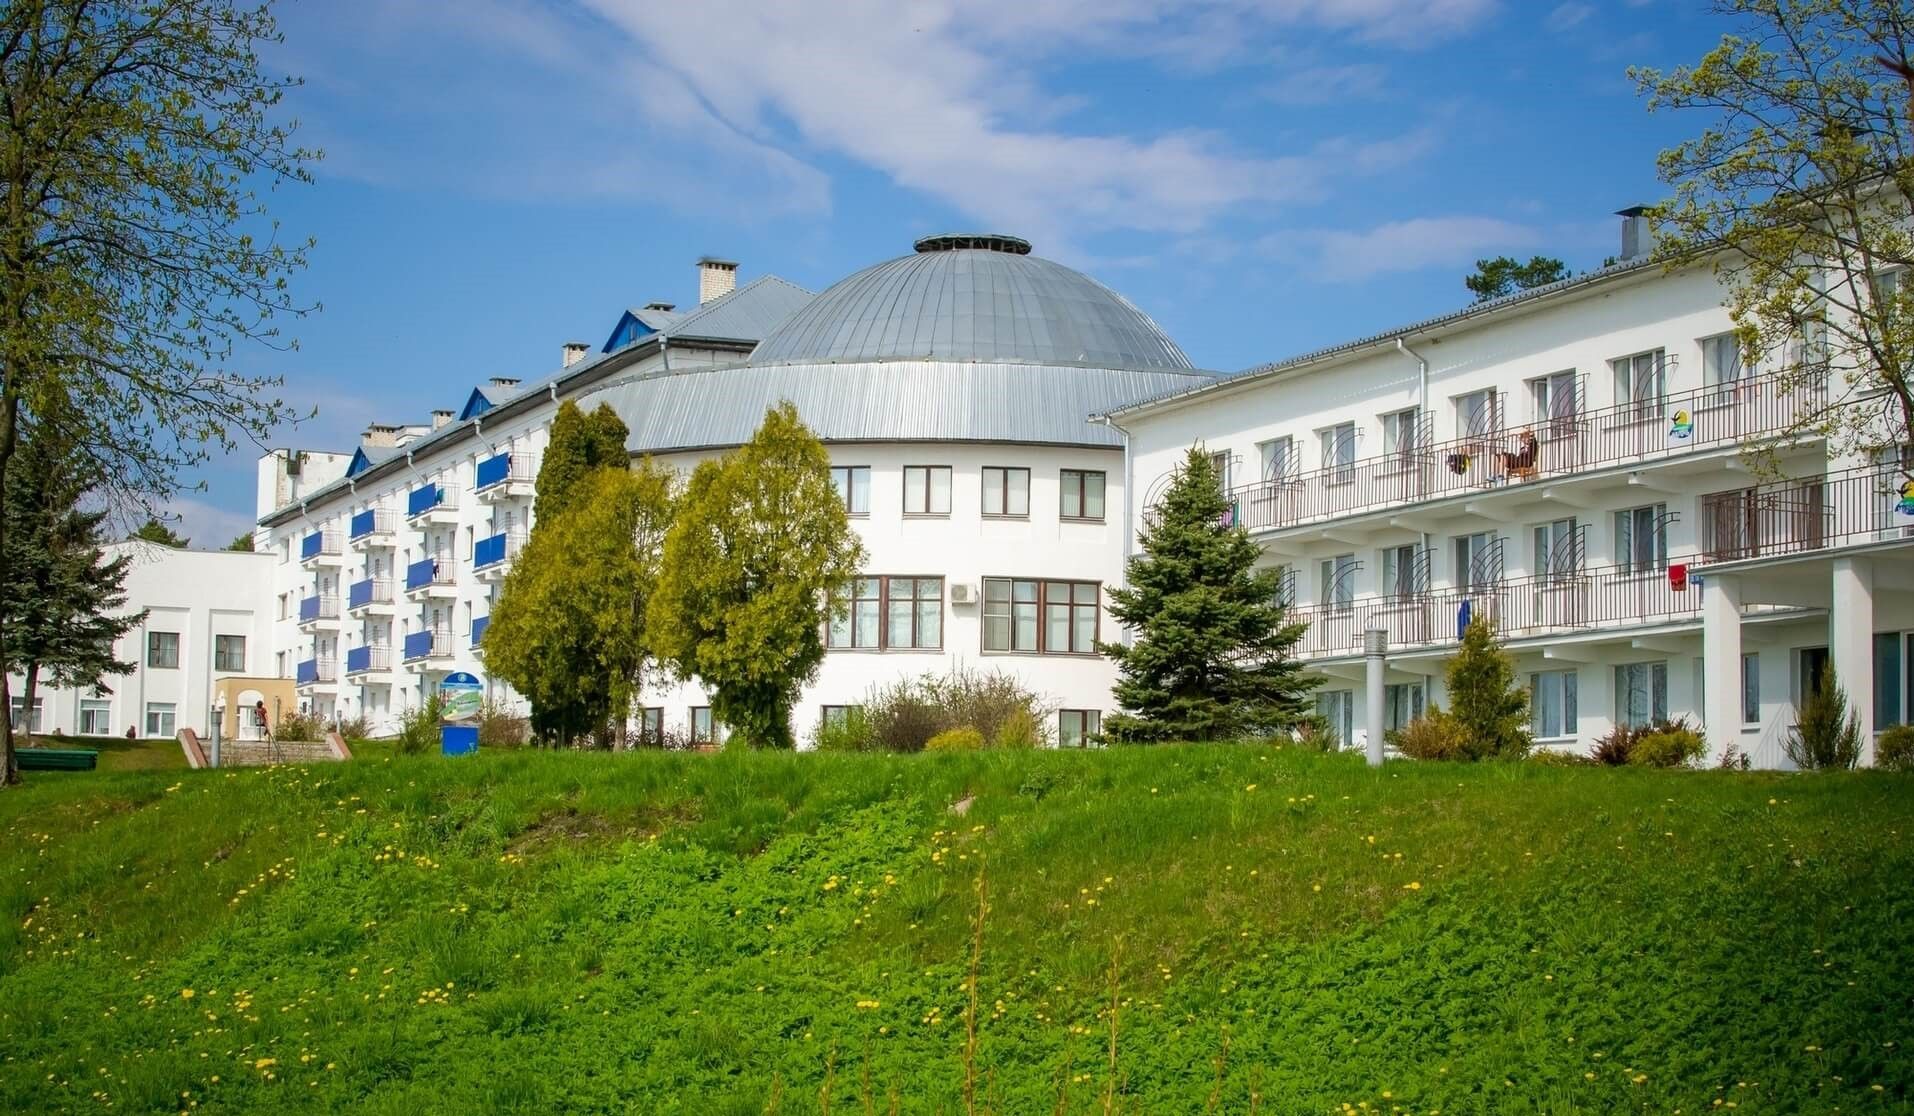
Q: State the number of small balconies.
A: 12